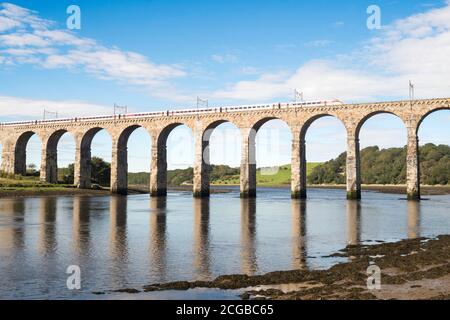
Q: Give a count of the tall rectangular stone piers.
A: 10